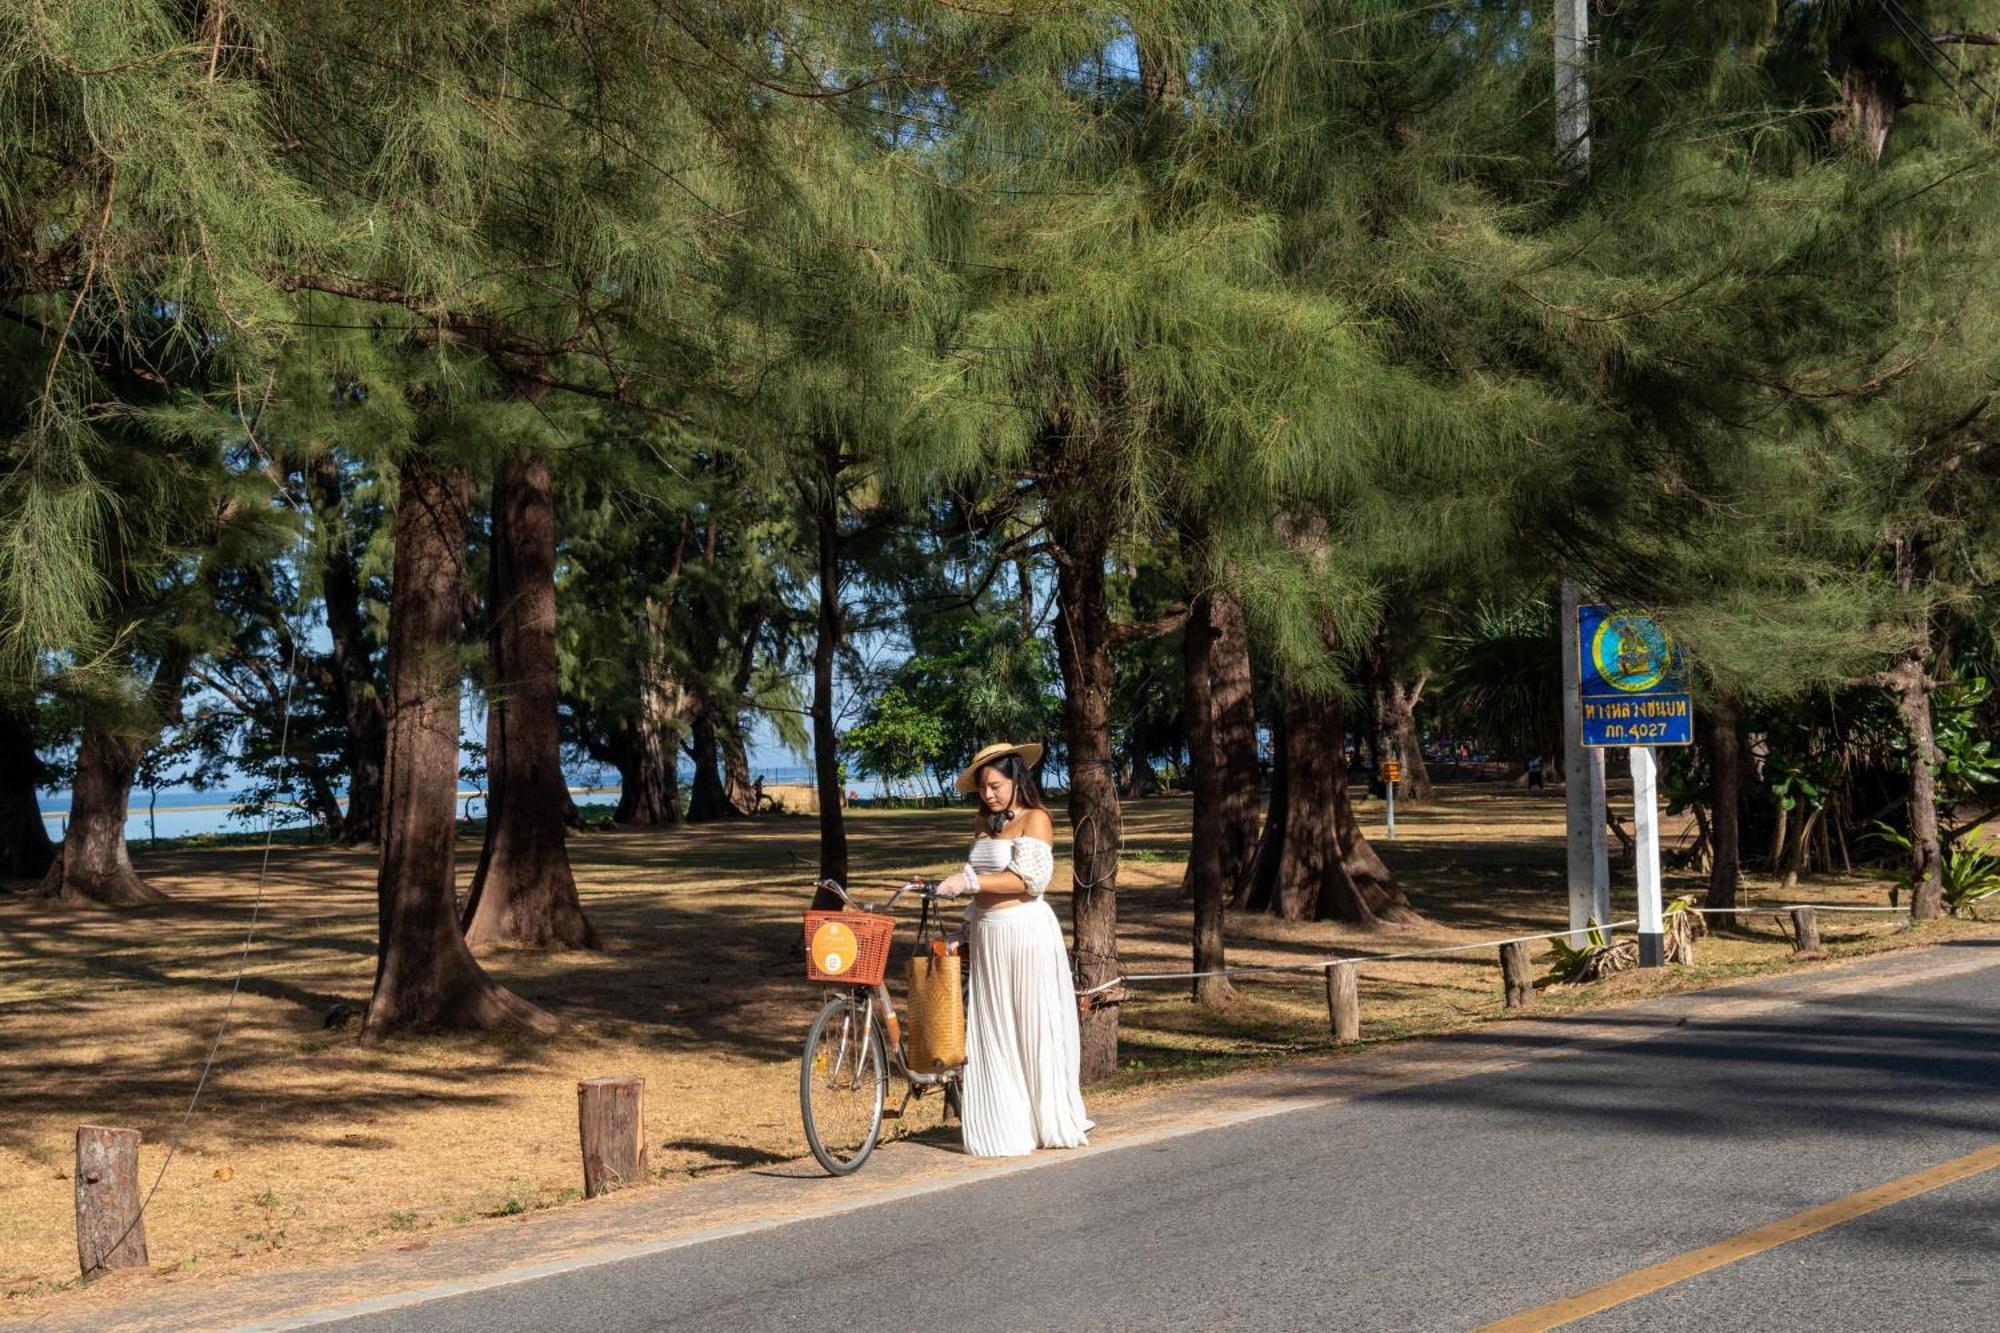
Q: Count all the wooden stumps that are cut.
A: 5